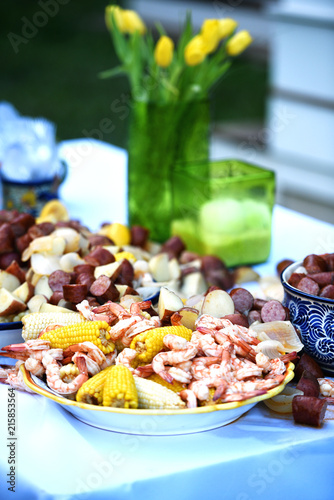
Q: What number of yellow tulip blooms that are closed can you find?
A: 7